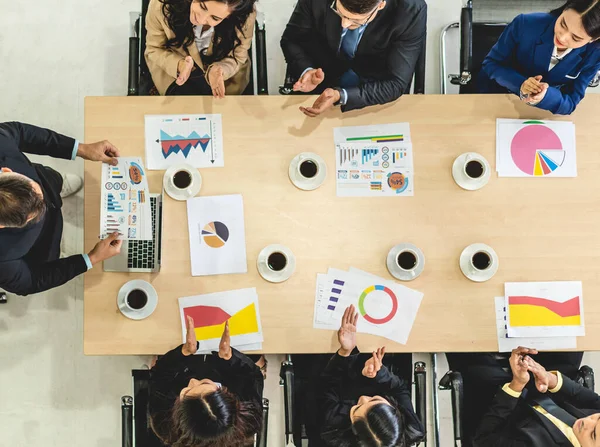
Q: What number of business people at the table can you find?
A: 7